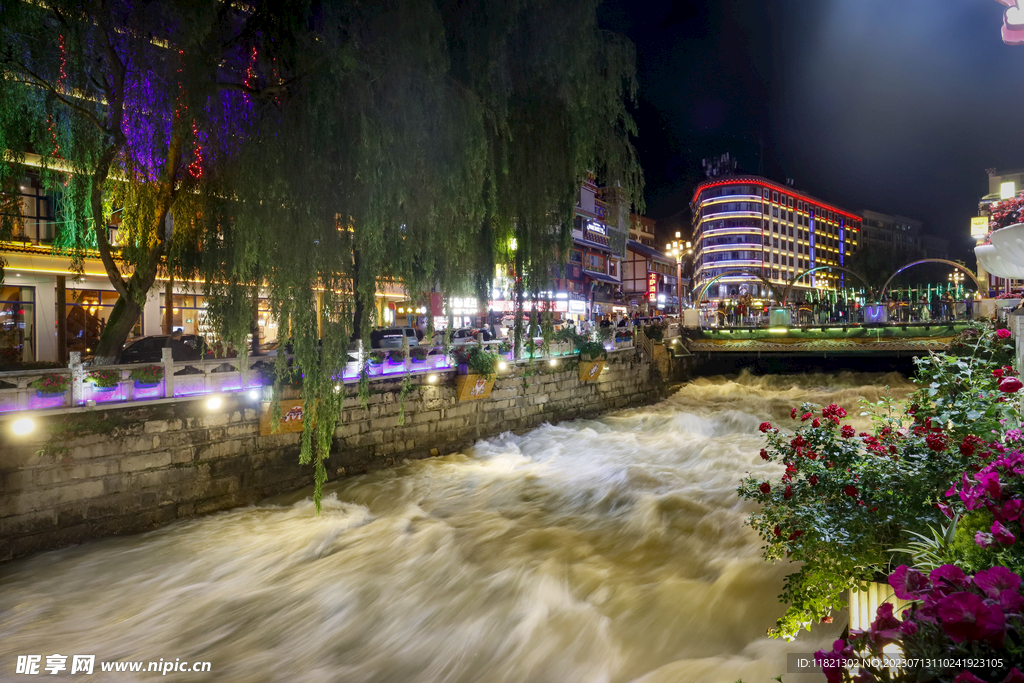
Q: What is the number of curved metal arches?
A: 3